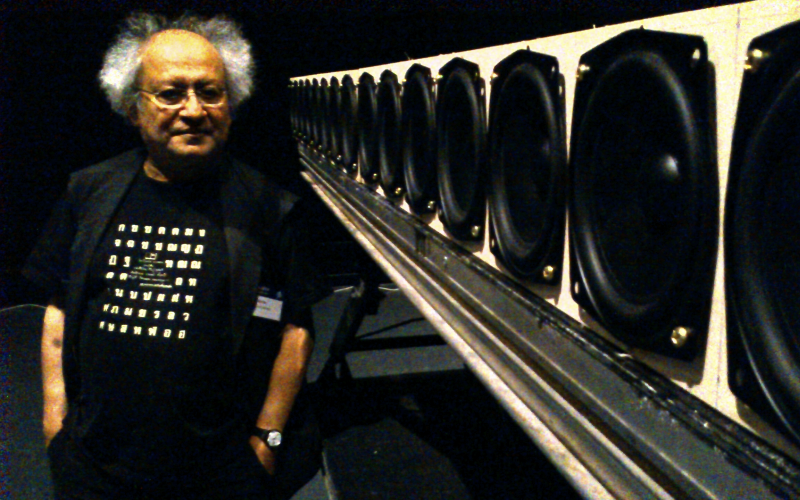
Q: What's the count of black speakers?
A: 15